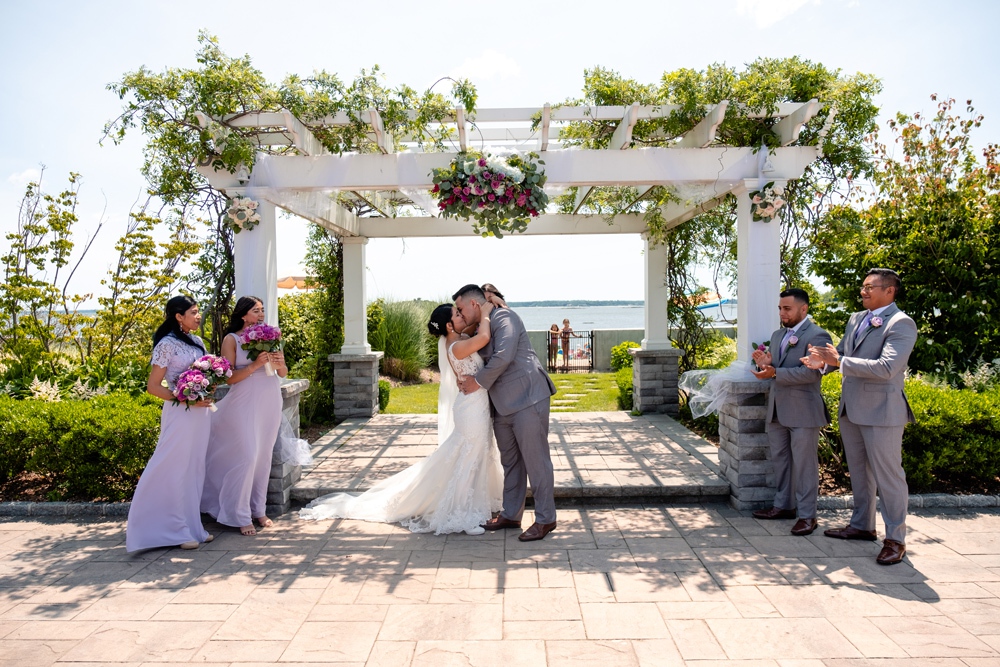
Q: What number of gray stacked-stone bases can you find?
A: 4